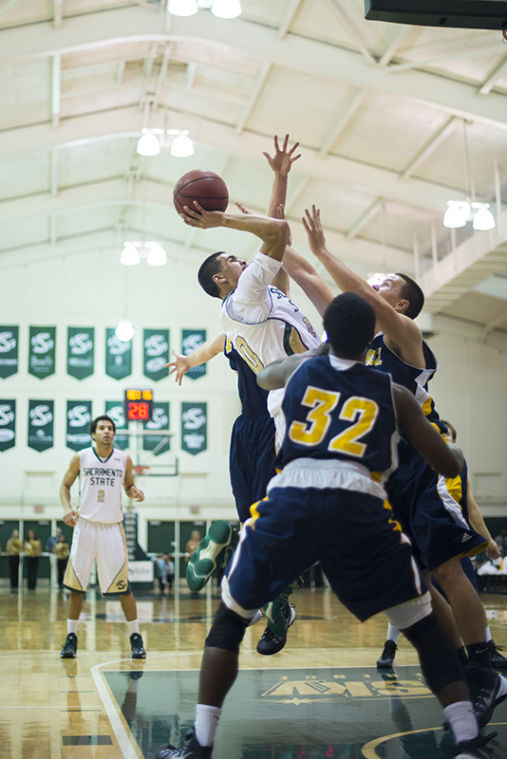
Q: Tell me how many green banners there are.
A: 12